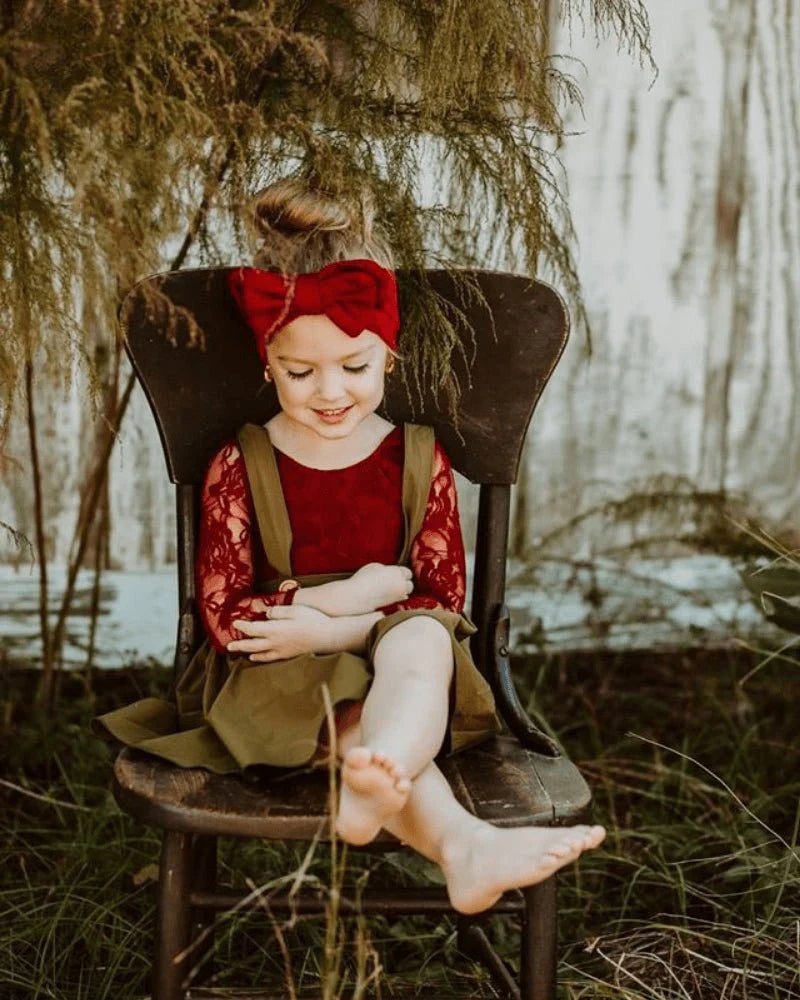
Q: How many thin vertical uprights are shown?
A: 2